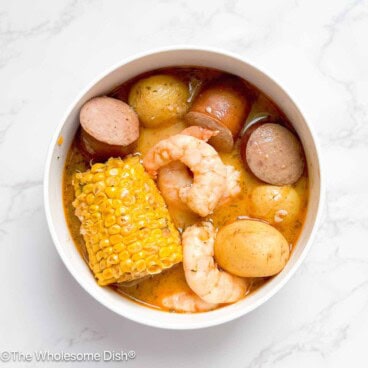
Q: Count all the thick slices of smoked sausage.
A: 3